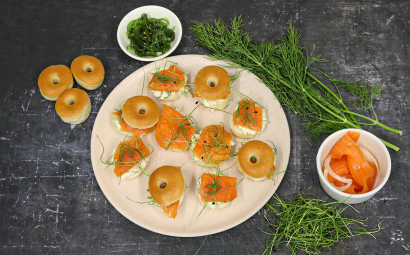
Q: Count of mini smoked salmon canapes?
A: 10